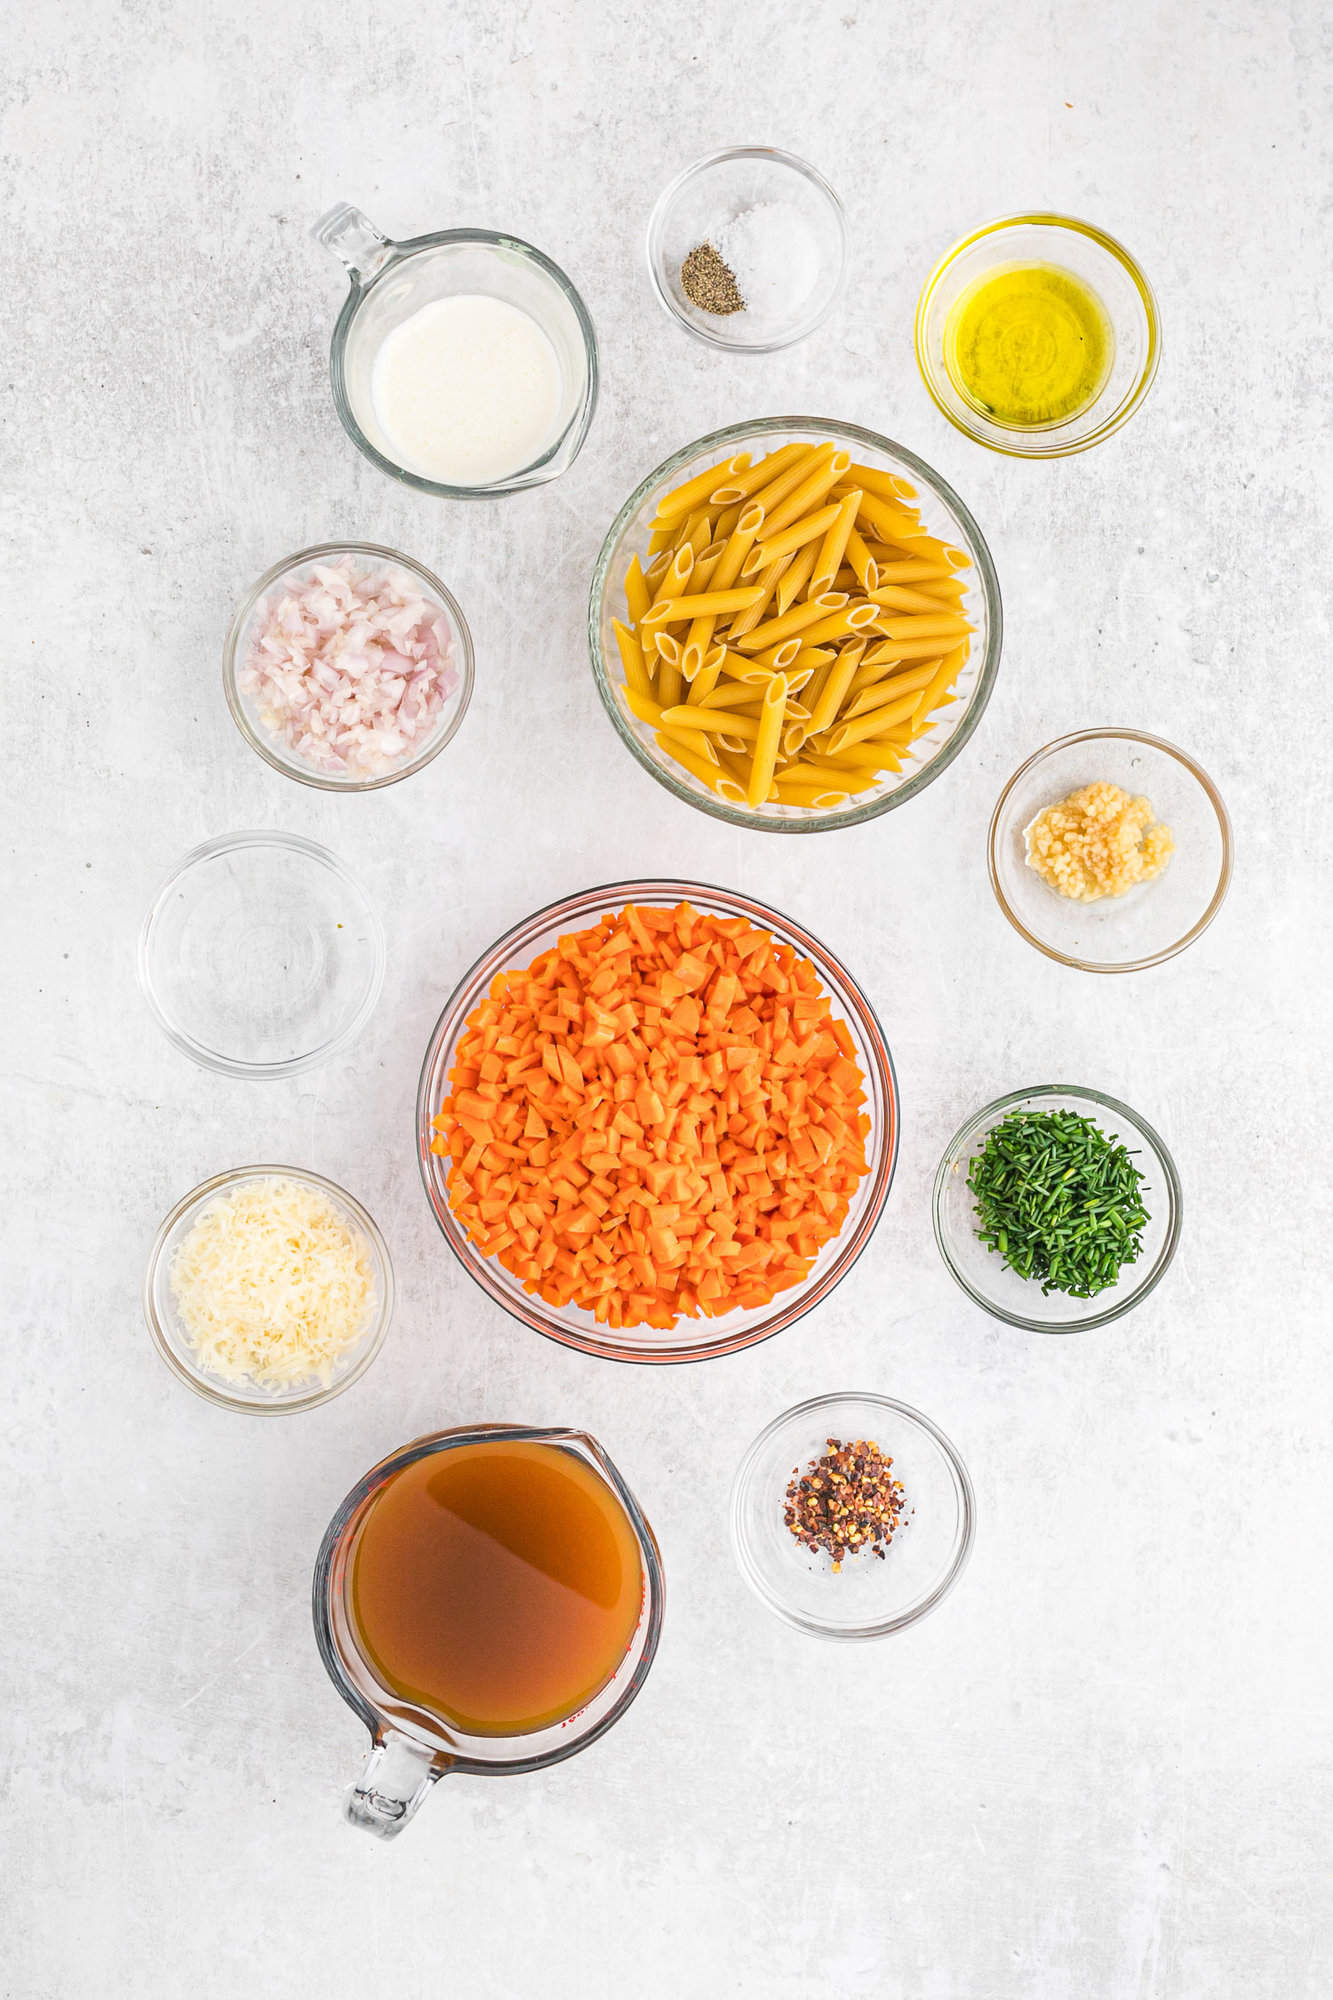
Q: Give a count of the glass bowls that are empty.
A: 1